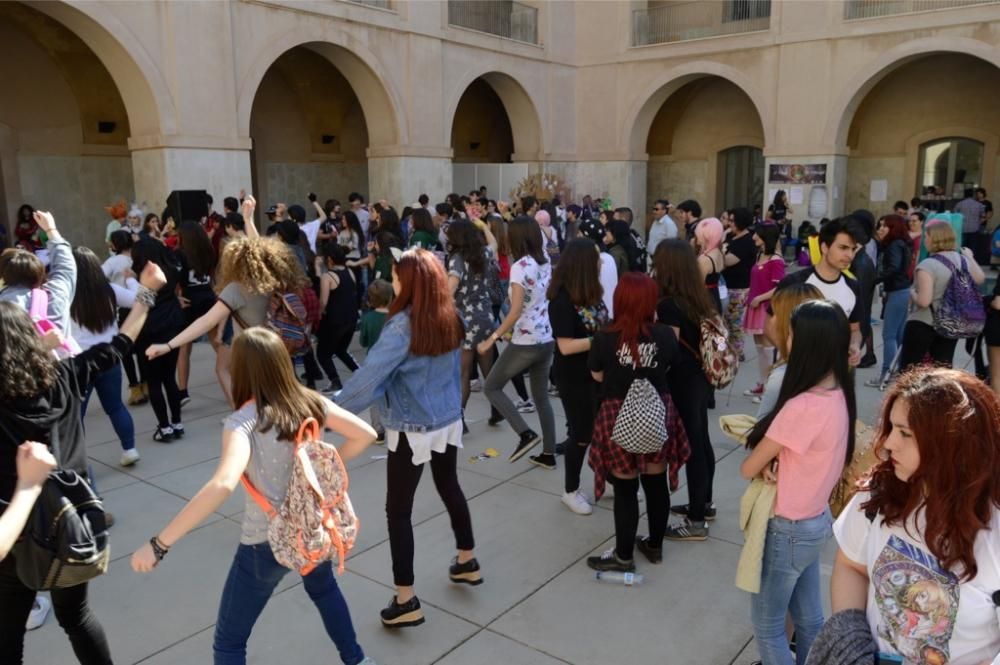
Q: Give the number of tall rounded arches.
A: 5